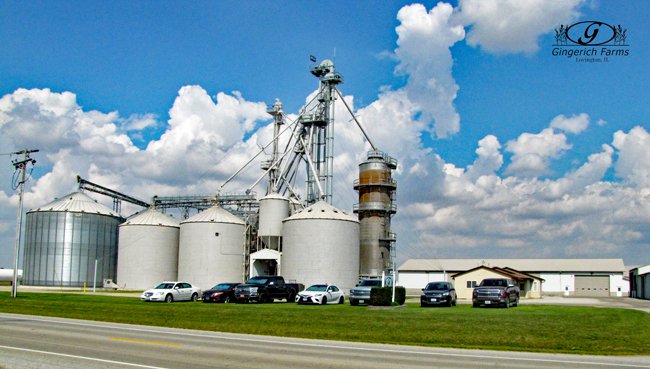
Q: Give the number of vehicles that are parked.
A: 7